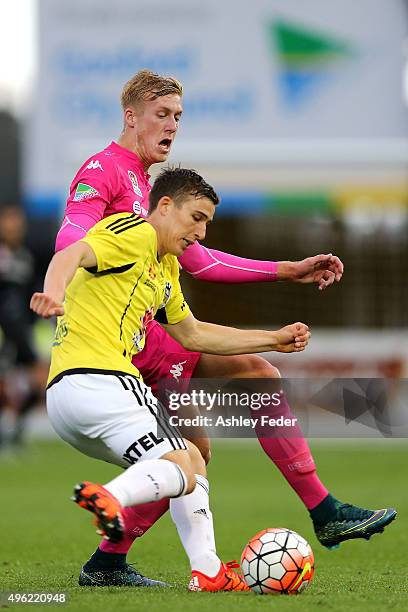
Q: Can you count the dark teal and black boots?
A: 2